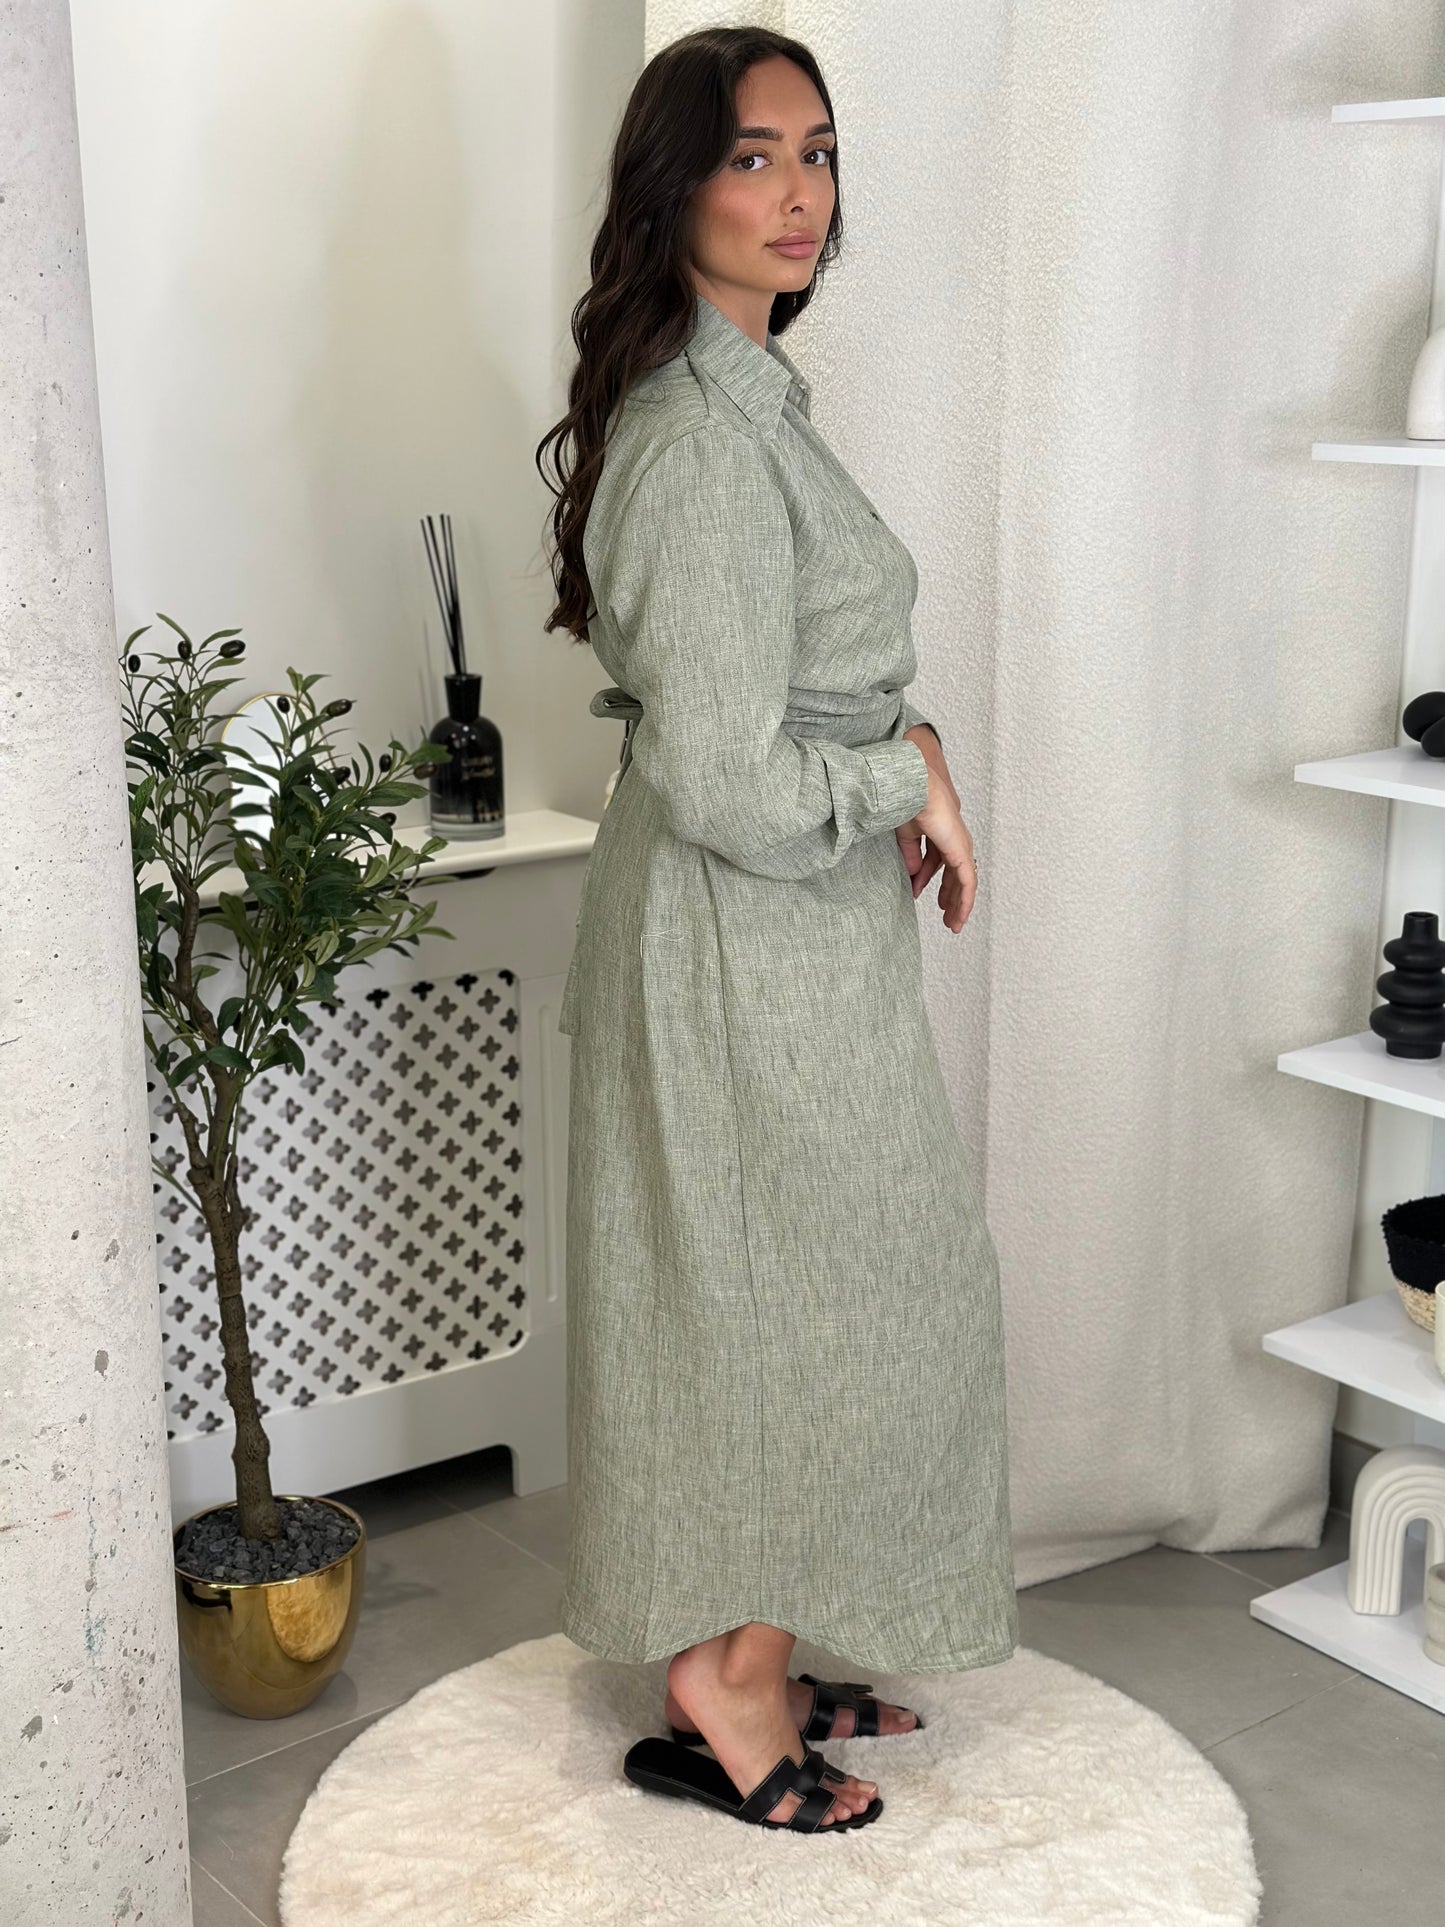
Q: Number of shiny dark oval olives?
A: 9